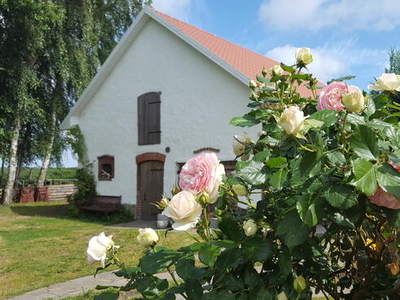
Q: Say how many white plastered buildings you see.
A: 1